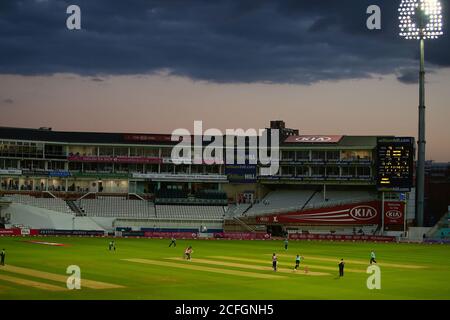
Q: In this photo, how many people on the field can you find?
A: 9